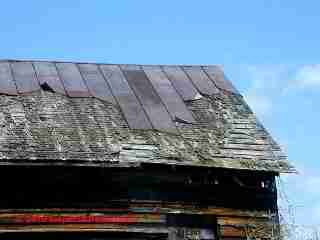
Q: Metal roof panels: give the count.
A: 11